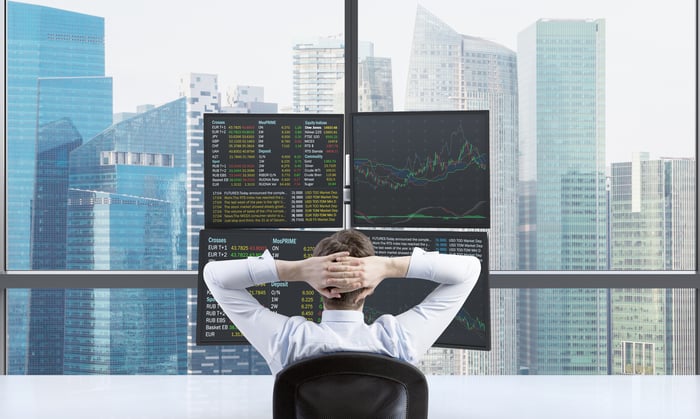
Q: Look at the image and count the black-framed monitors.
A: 4